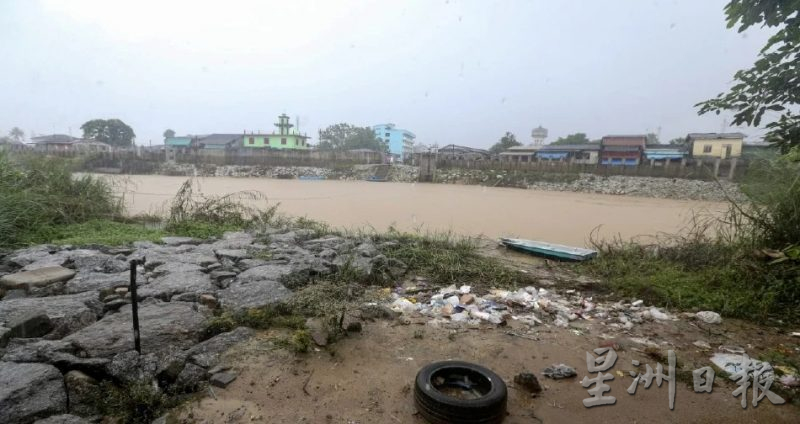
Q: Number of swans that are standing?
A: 0